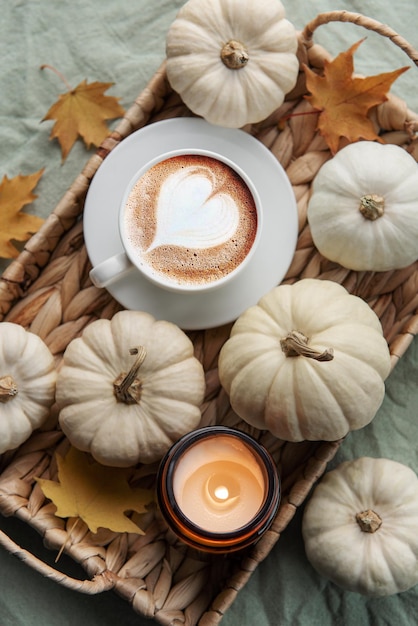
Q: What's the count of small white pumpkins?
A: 6